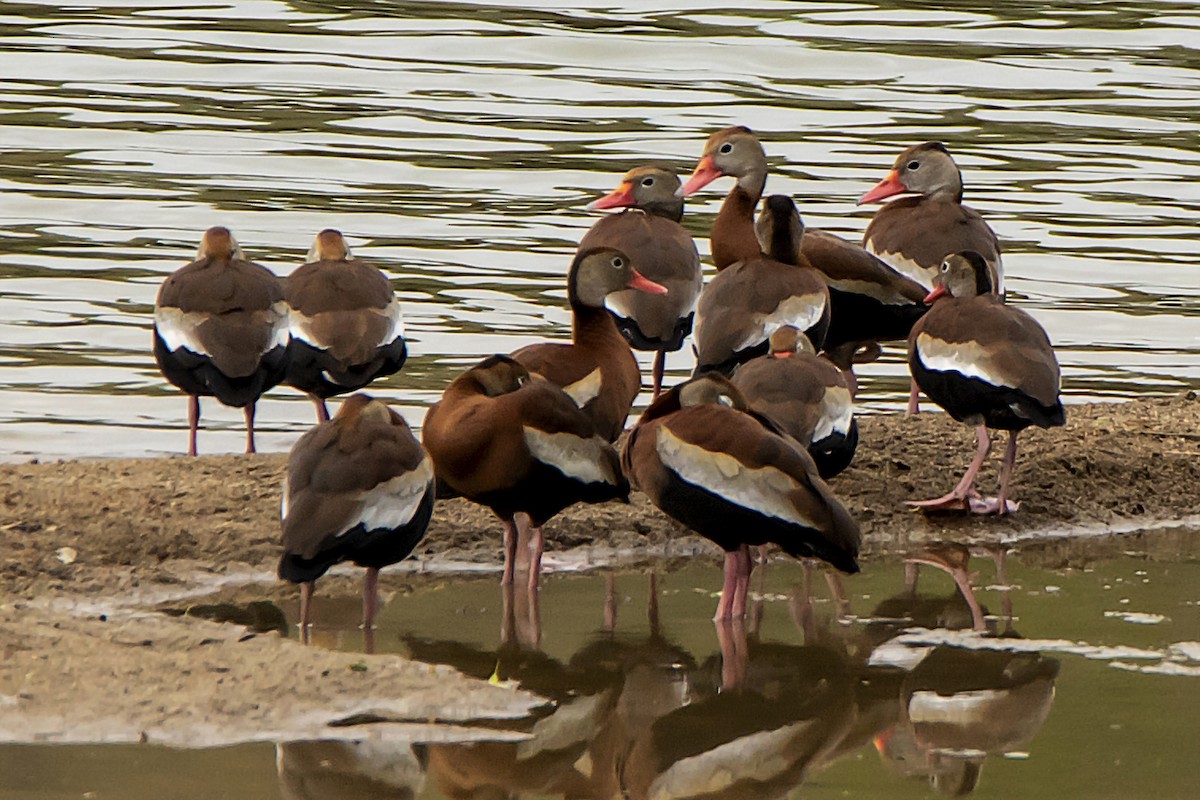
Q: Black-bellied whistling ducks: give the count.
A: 12